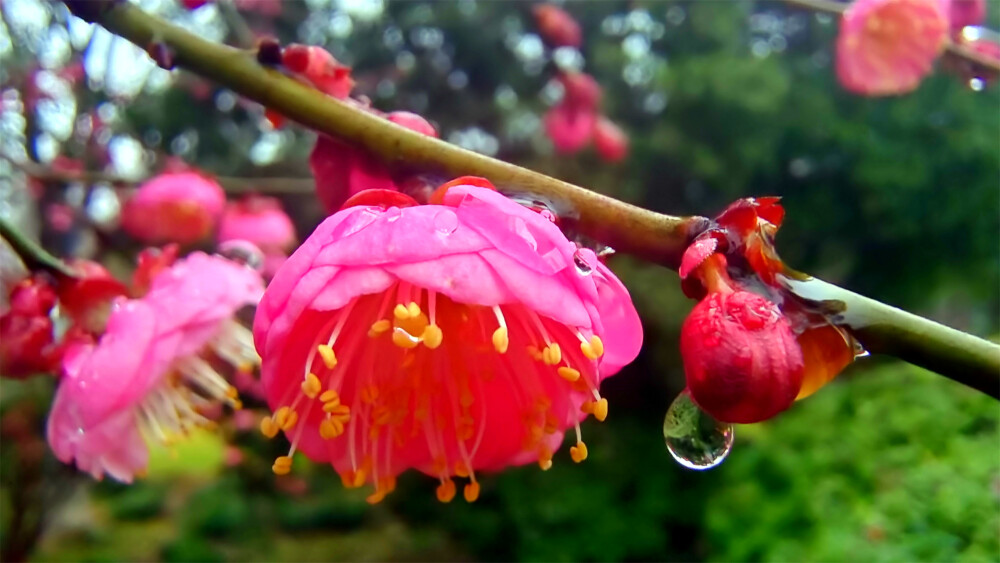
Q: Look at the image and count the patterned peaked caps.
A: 0